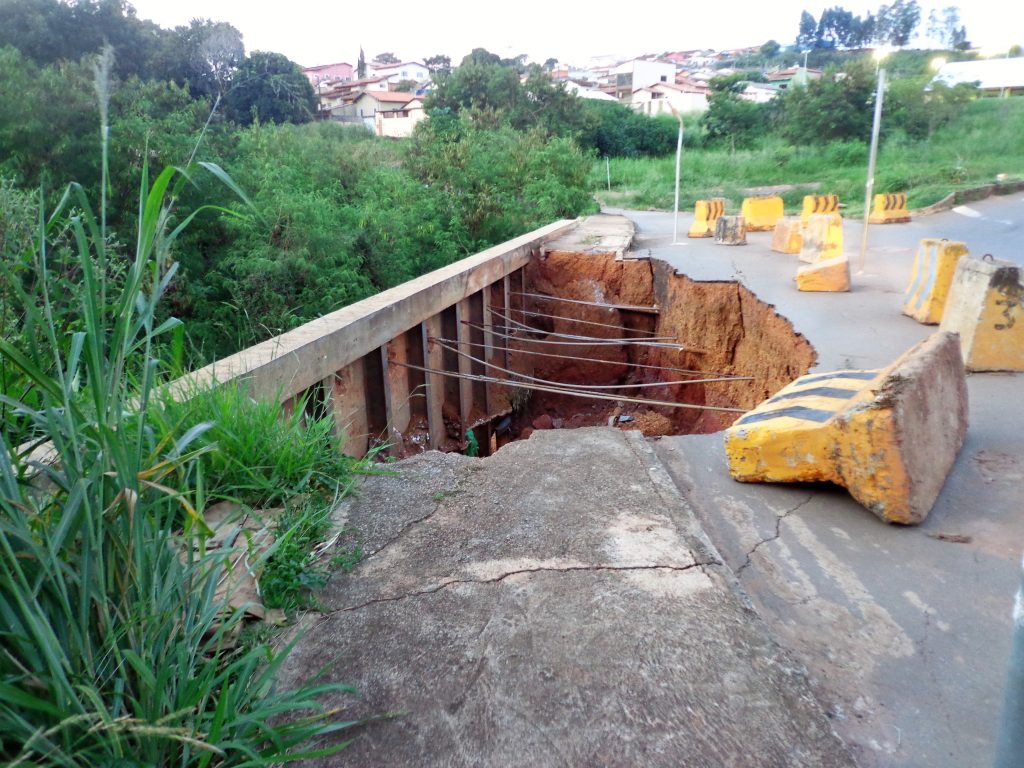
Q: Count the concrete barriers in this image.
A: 11